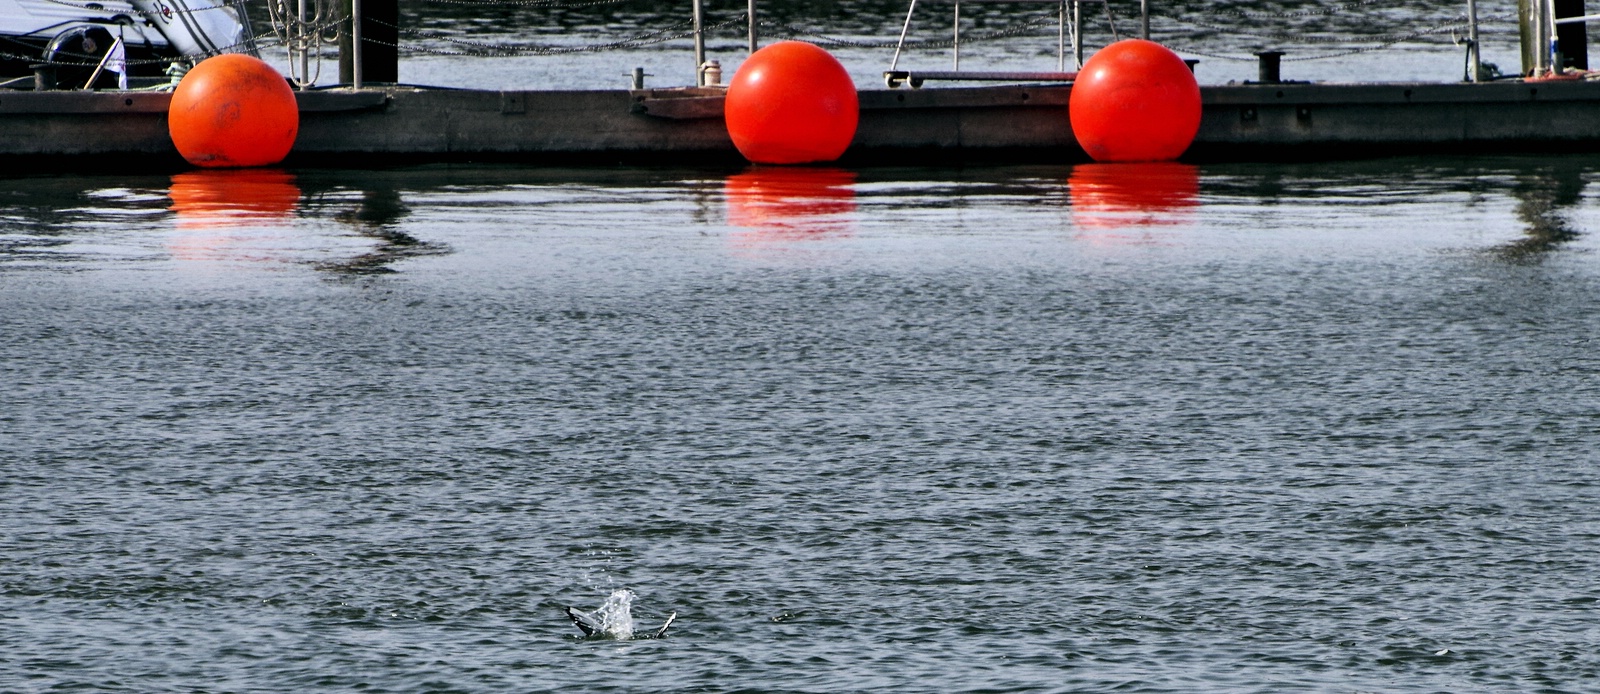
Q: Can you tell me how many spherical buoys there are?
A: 3